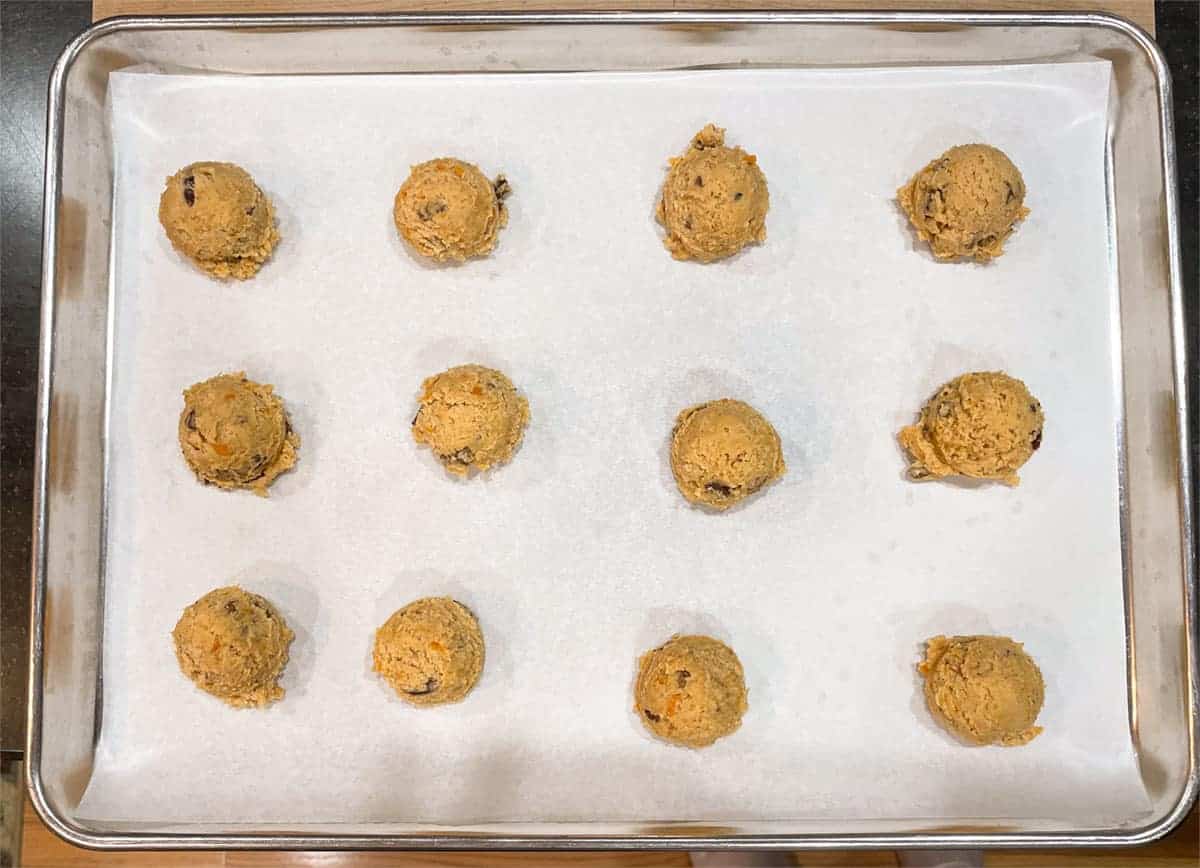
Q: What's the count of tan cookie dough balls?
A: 12